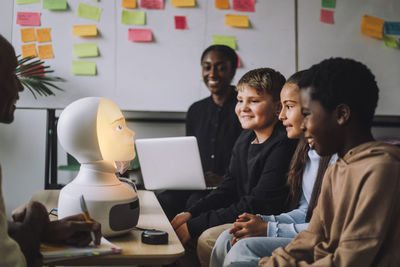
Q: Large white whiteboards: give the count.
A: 2